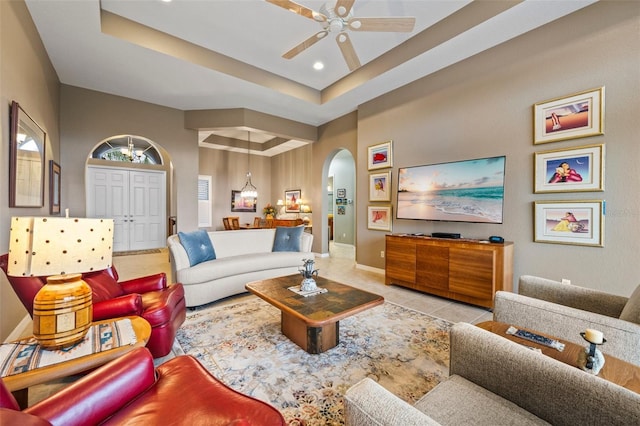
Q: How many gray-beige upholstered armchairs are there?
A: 2